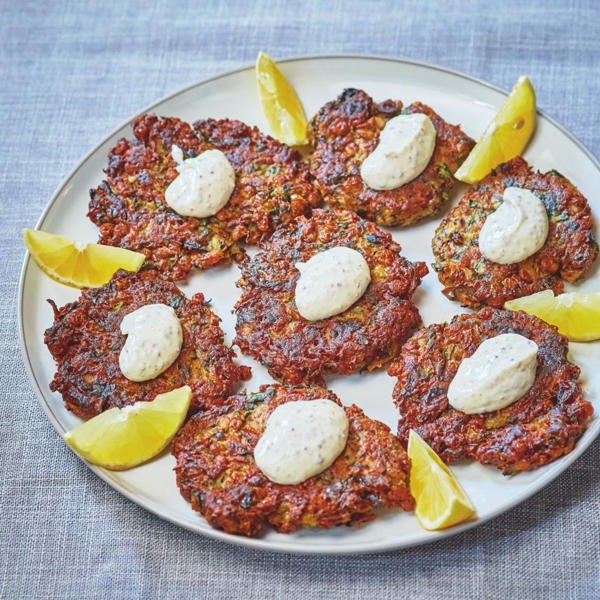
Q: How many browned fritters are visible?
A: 7